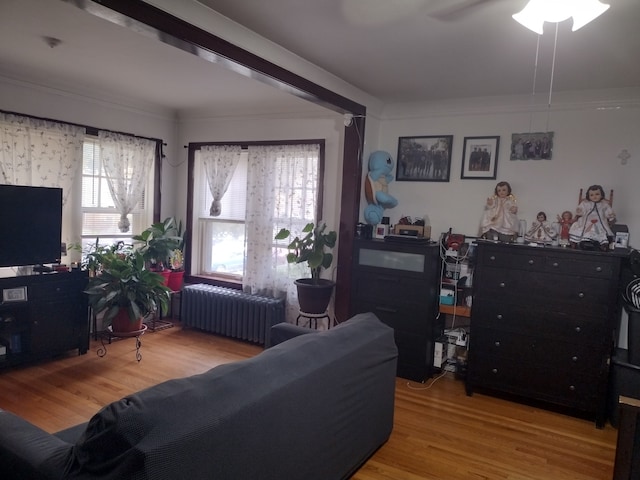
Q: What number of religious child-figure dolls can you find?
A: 4